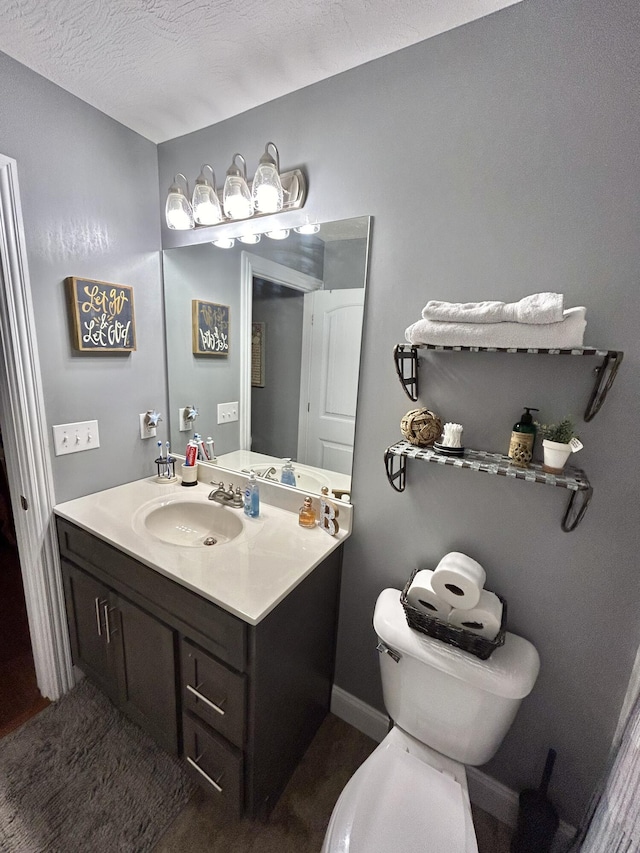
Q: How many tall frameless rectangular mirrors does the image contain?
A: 1